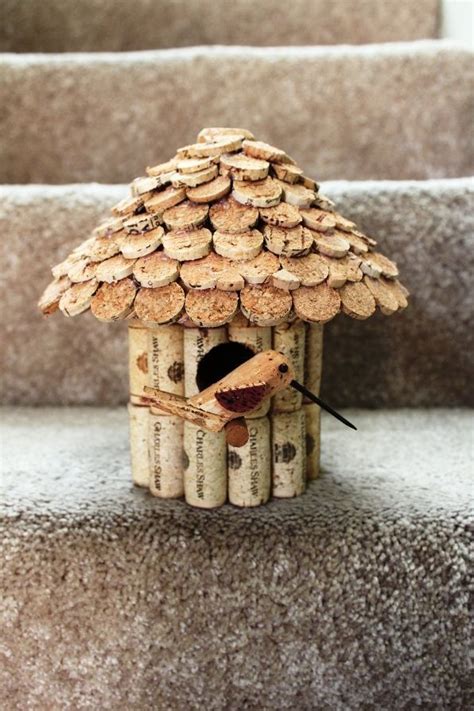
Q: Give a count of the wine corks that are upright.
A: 12